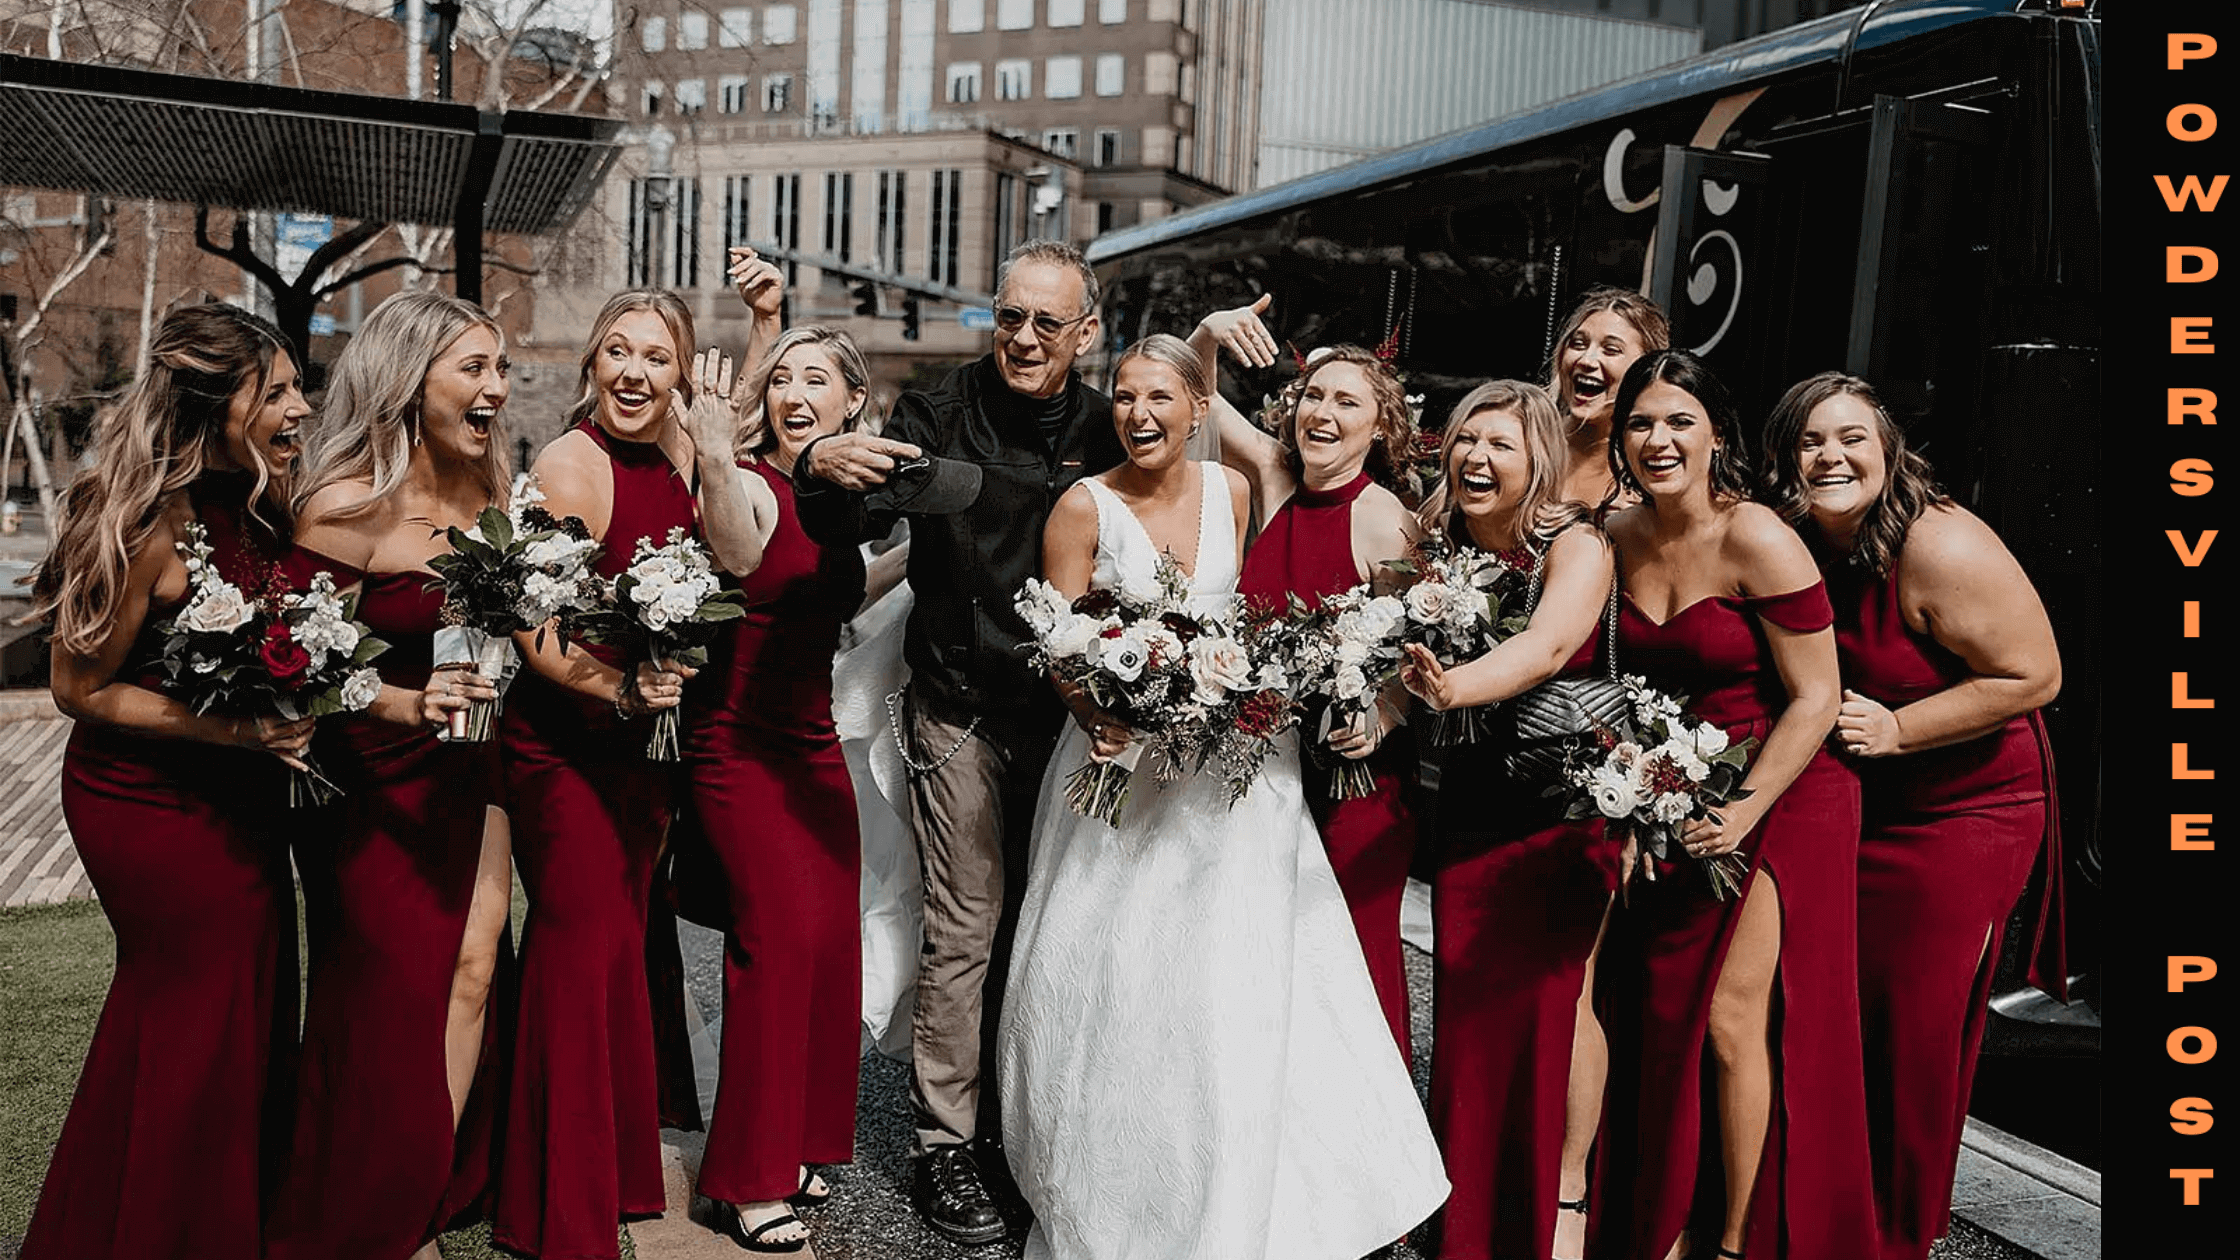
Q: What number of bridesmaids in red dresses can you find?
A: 9